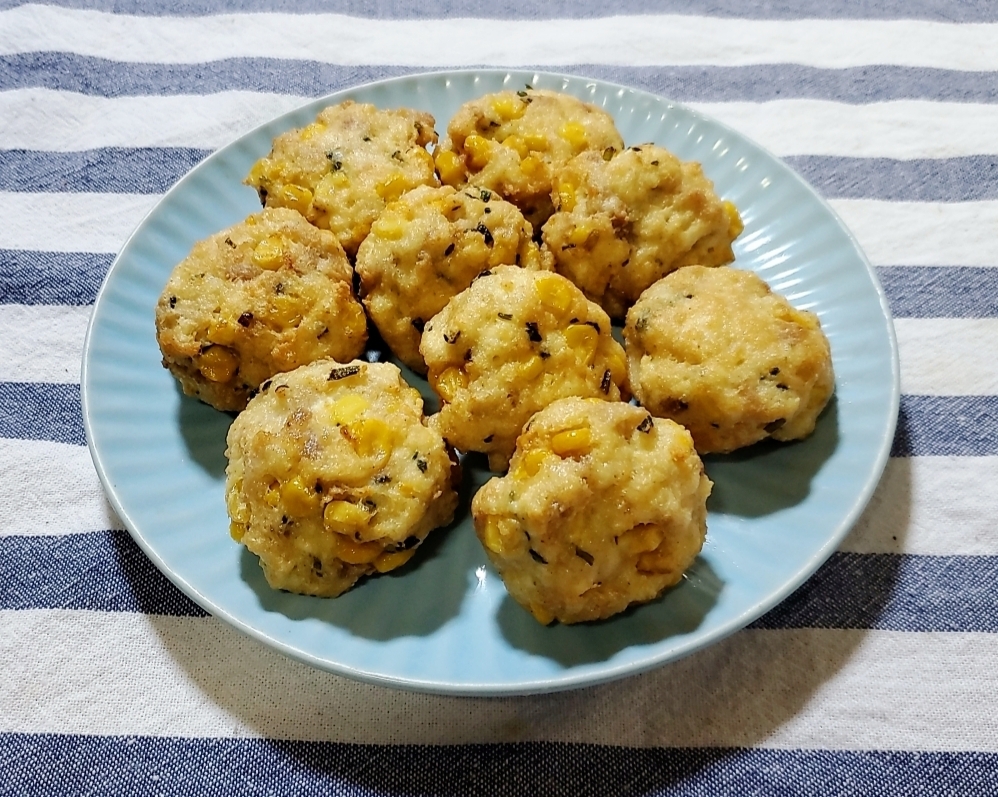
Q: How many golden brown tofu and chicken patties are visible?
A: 9